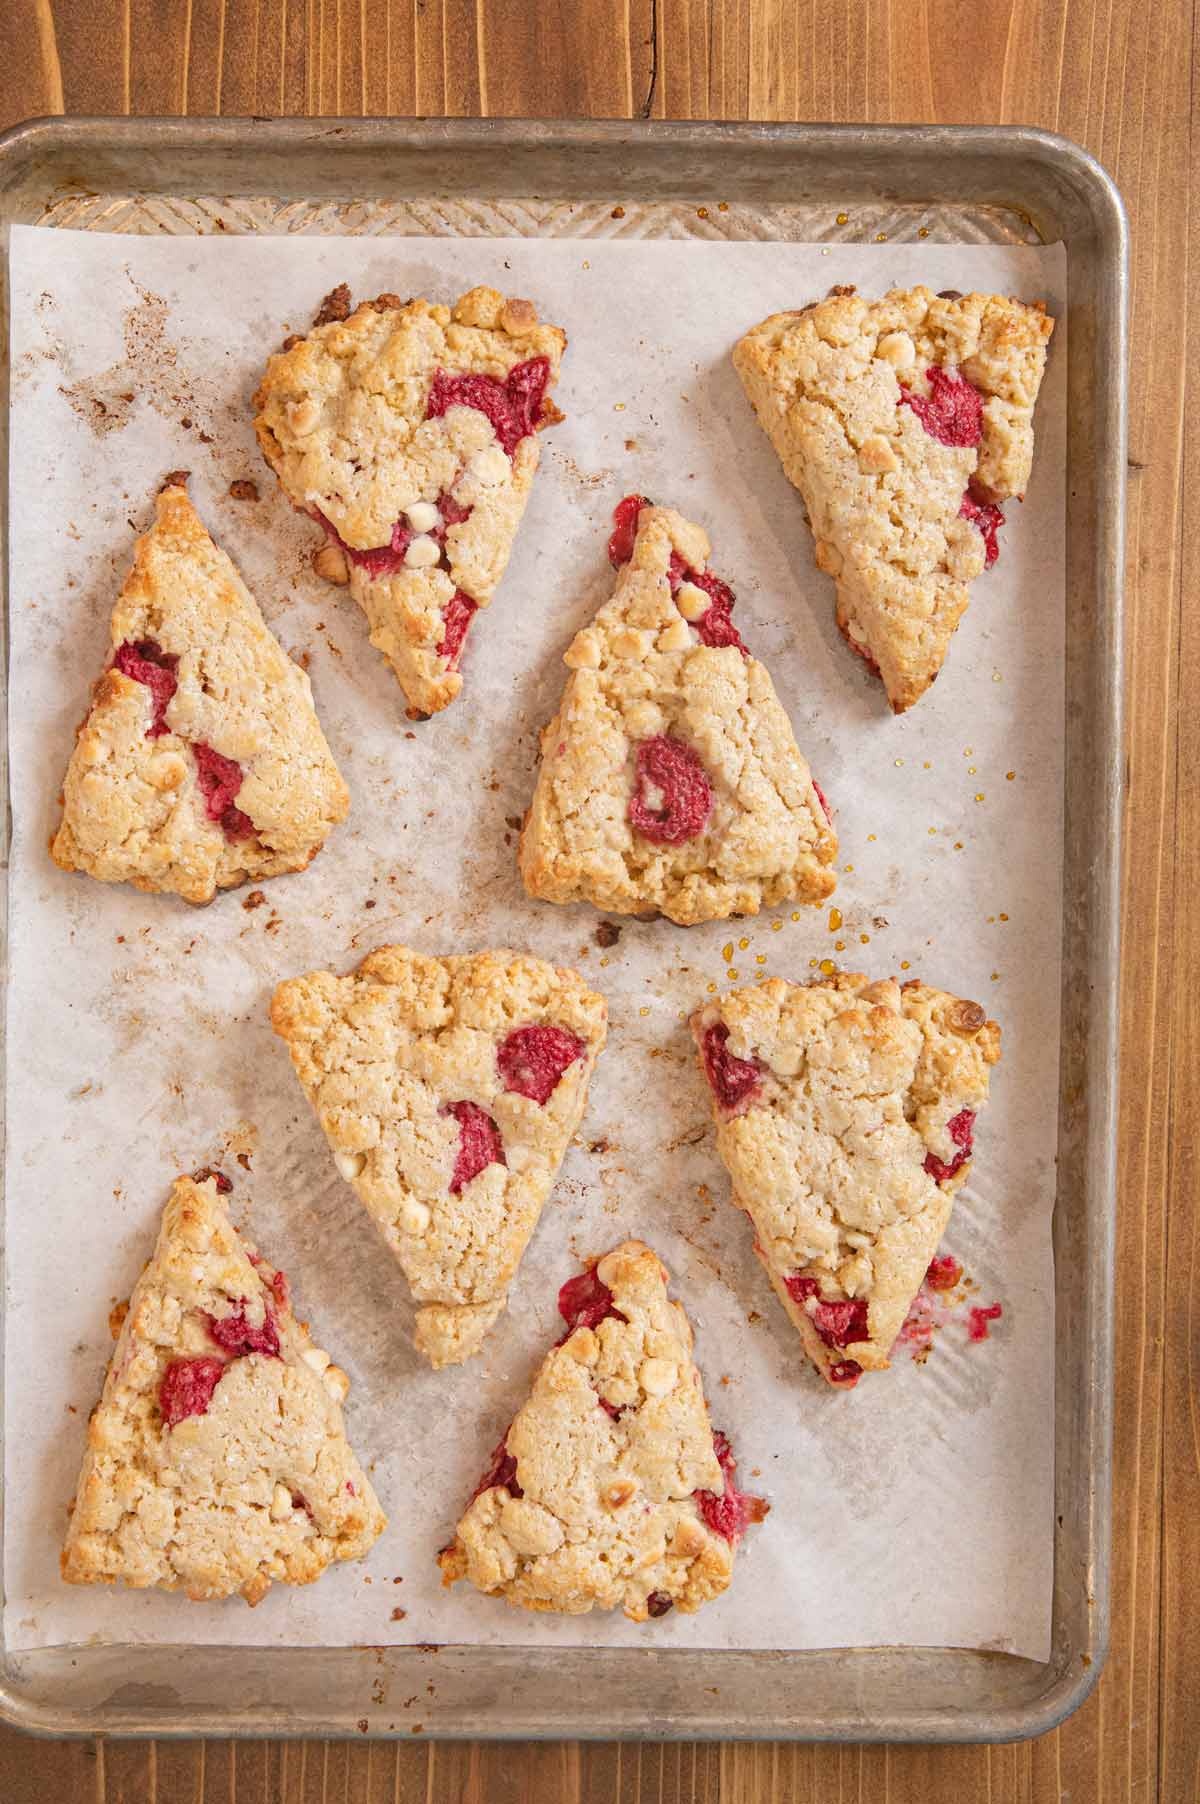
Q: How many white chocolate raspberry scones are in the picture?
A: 8